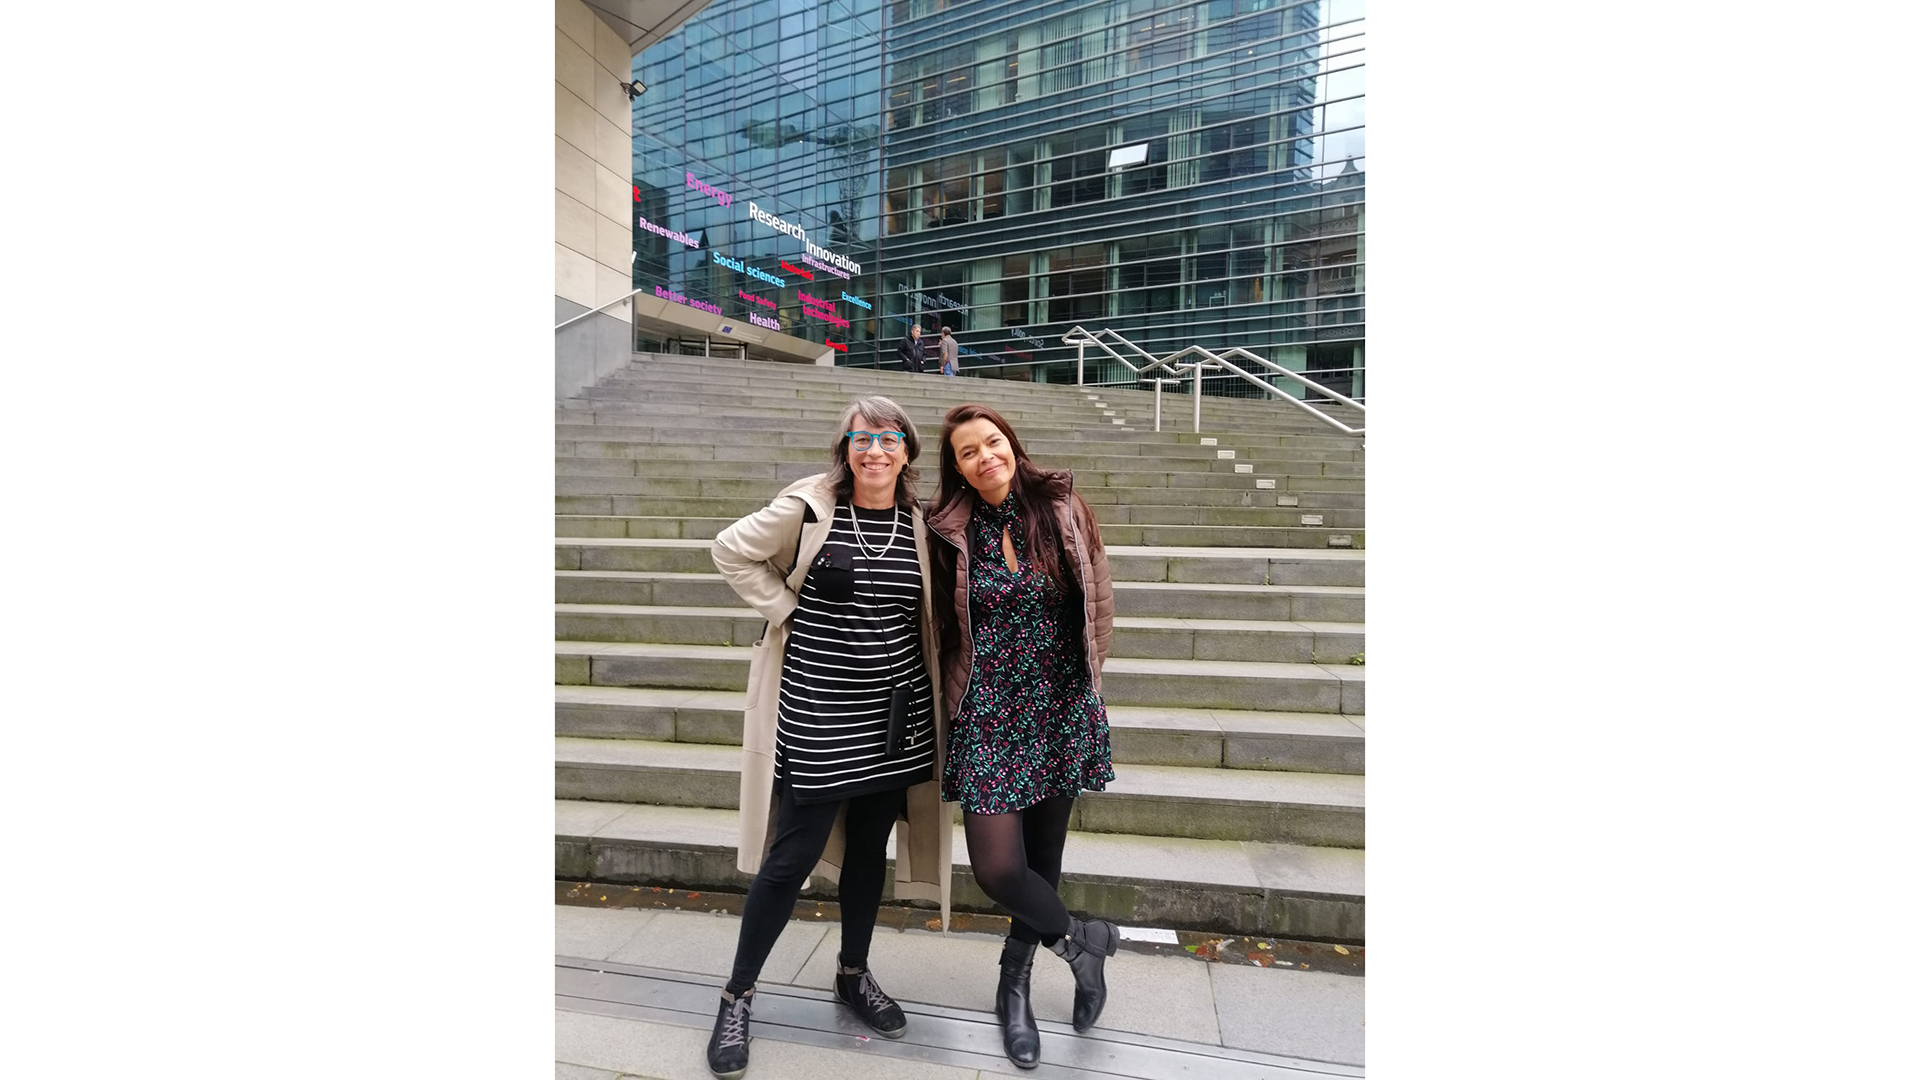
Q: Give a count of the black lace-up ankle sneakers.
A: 2